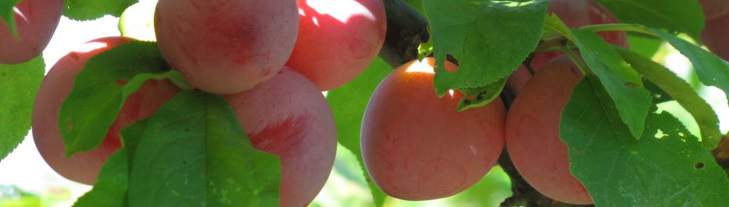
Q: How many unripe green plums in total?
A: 0